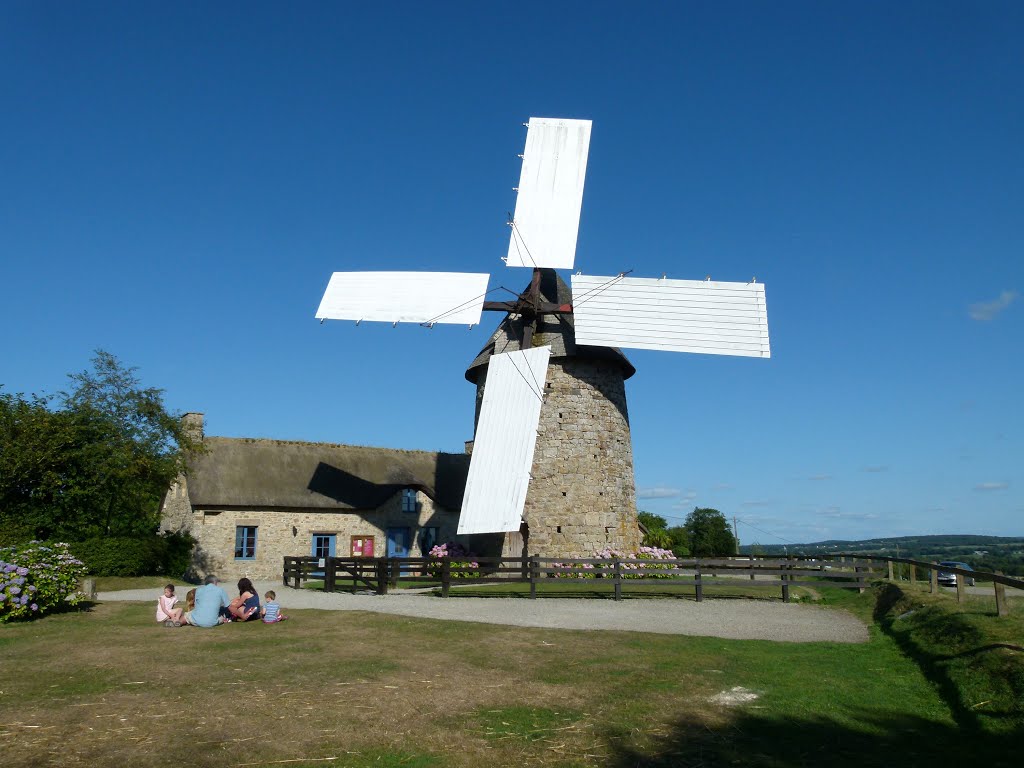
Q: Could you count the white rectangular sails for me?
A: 4